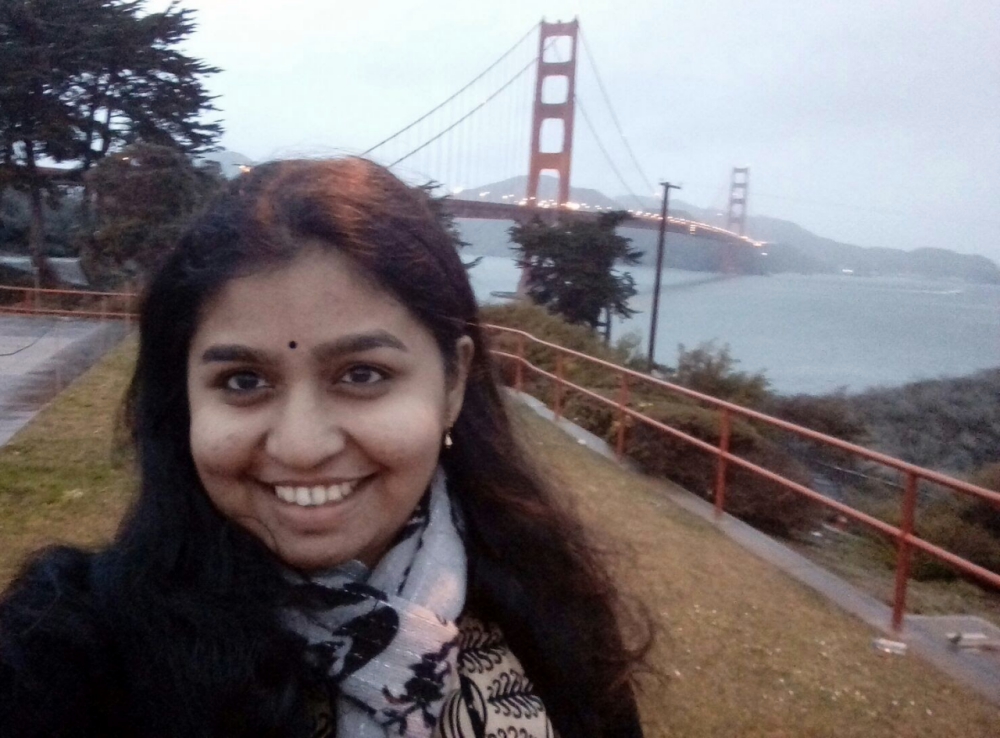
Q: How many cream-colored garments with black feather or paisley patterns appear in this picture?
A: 1